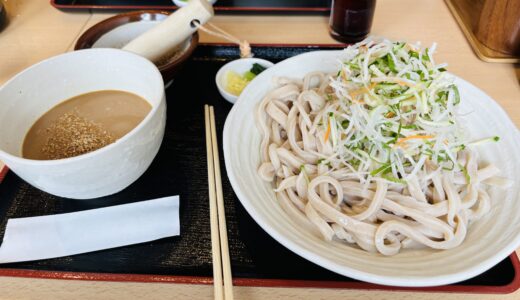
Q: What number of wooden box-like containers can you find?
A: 1